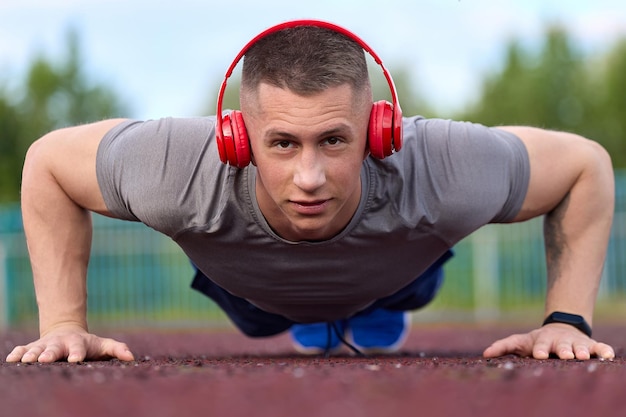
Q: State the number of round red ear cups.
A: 2